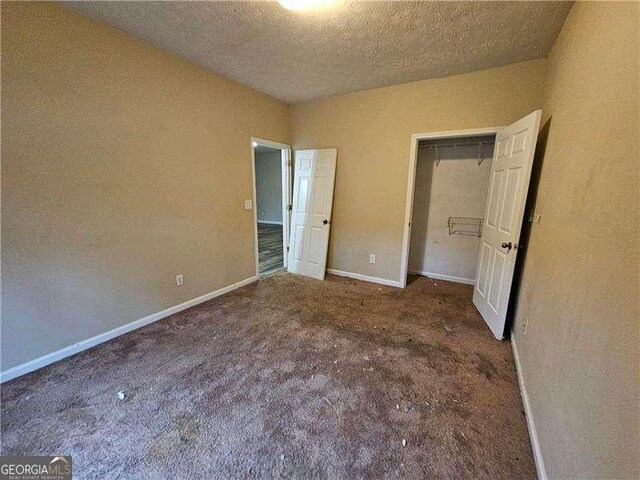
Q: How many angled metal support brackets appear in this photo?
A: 2